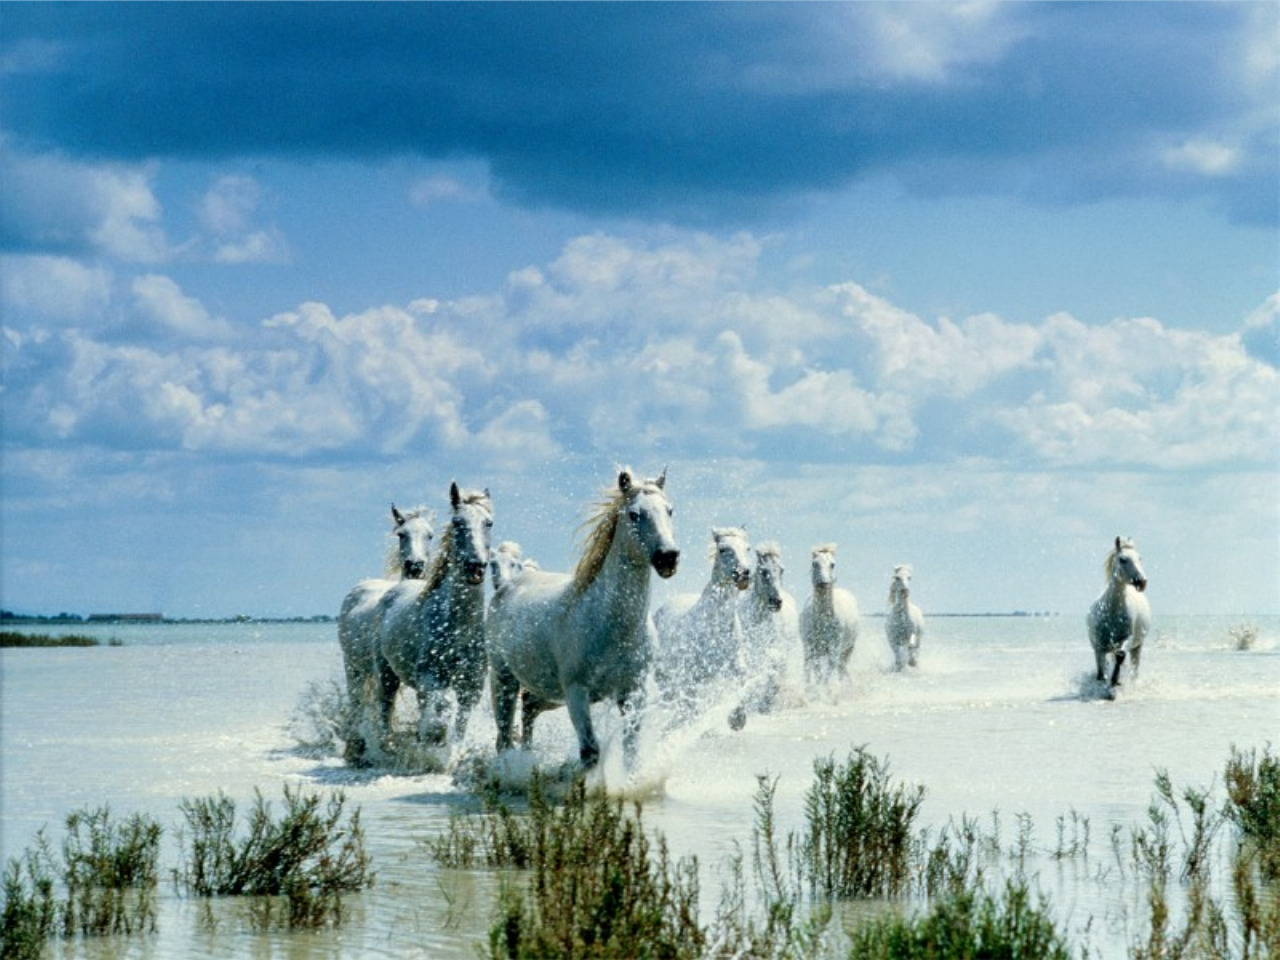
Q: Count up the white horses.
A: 9